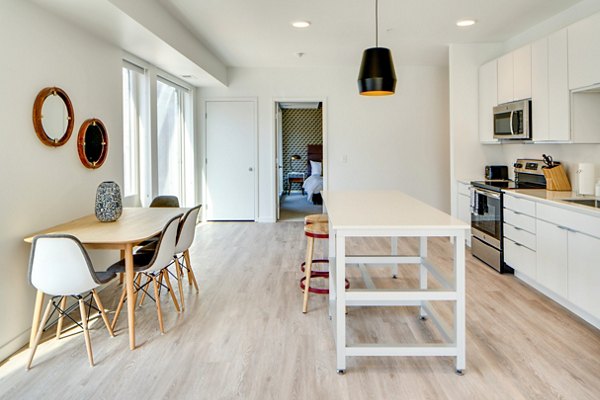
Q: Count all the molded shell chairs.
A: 4